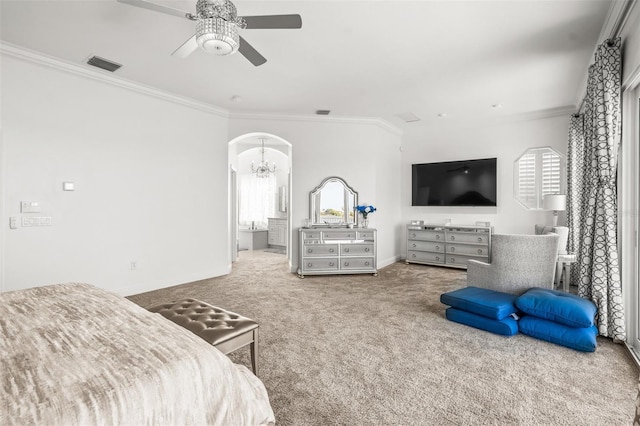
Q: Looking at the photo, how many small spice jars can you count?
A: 0